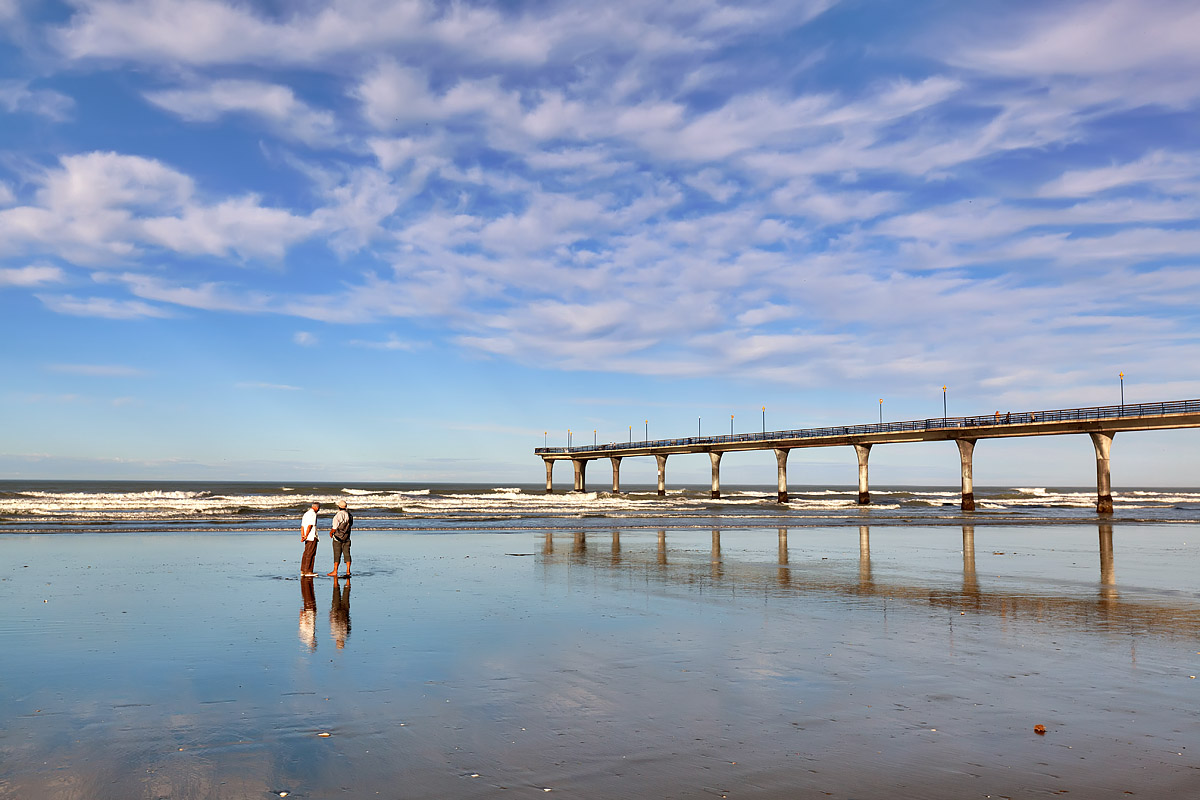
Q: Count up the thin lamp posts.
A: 12